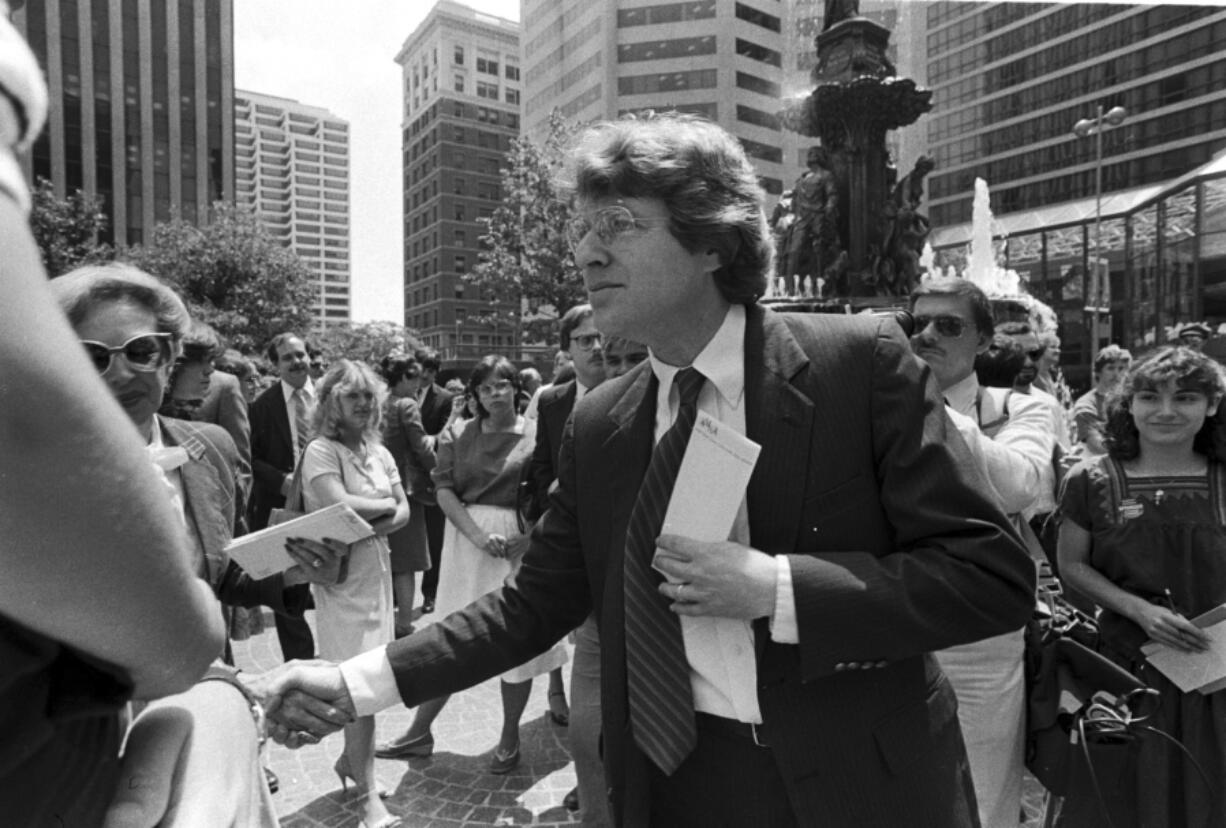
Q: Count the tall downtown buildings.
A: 5